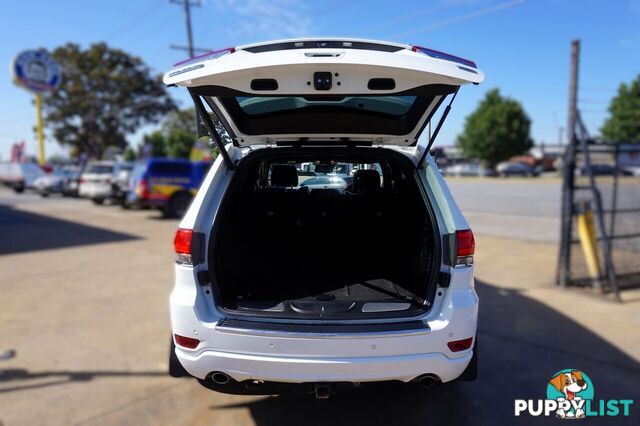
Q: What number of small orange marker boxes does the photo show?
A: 0